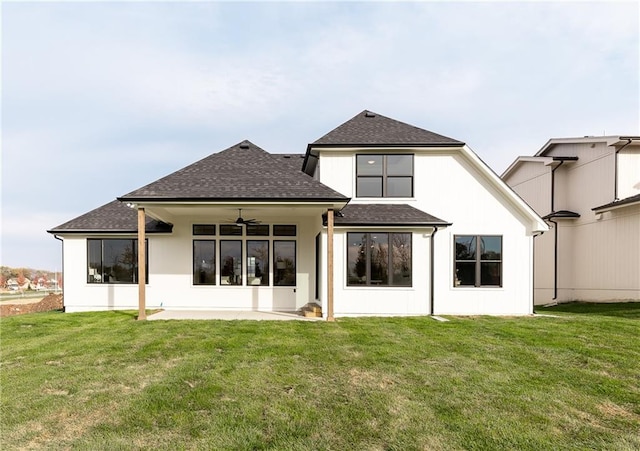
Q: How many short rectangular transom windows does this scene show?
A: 4